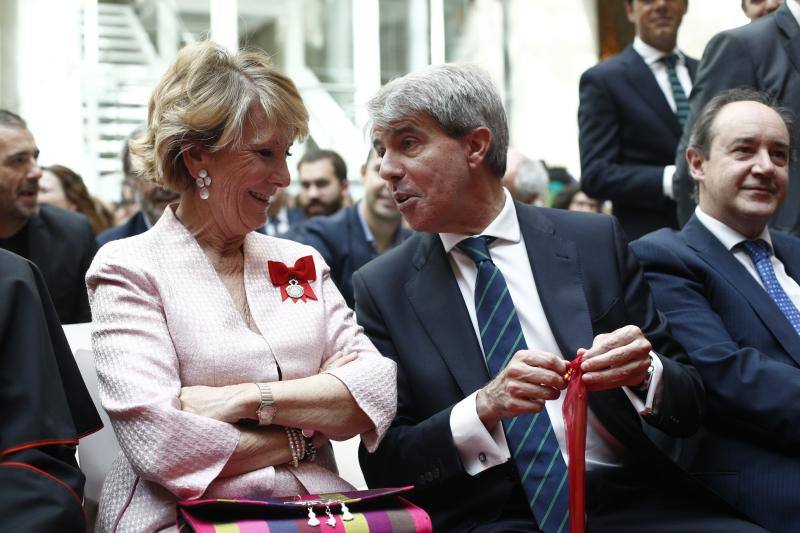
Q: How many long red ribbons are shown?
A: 1